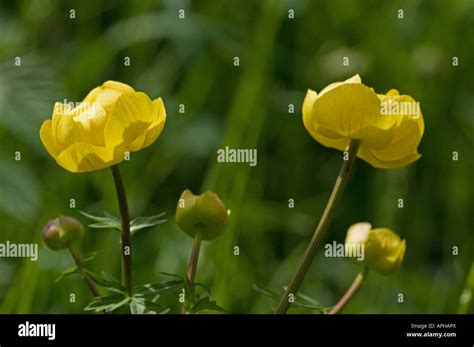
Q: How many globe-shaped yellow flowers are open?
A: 2